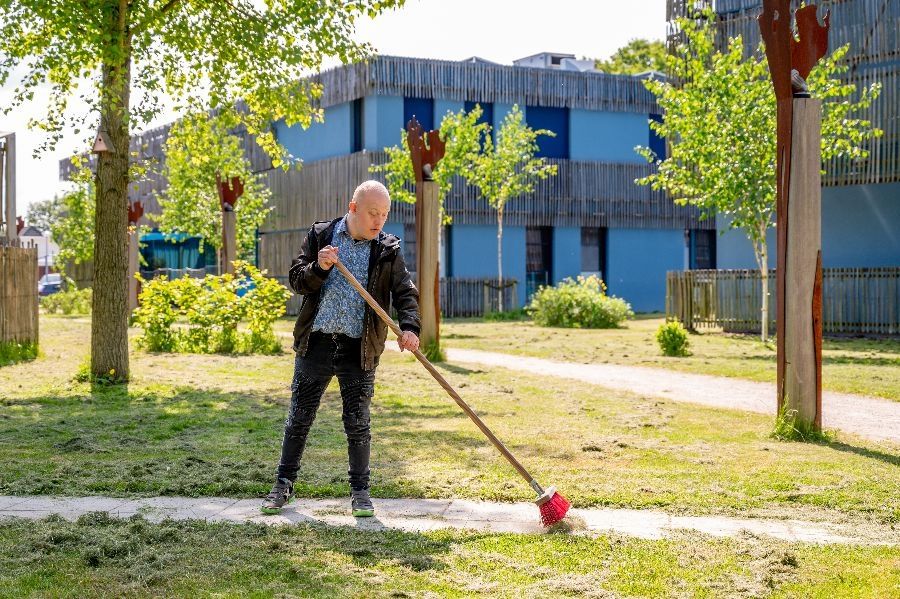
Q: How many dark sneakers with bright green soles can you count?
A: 2